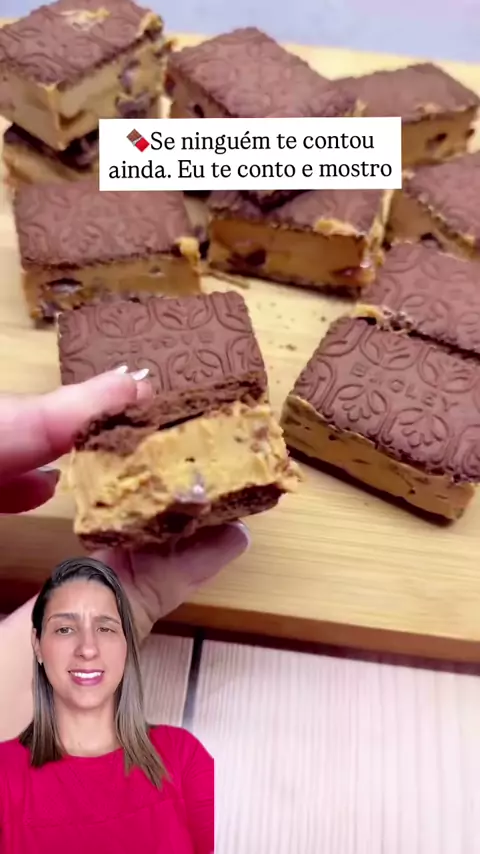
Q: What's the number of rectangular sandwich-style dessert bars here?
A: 10